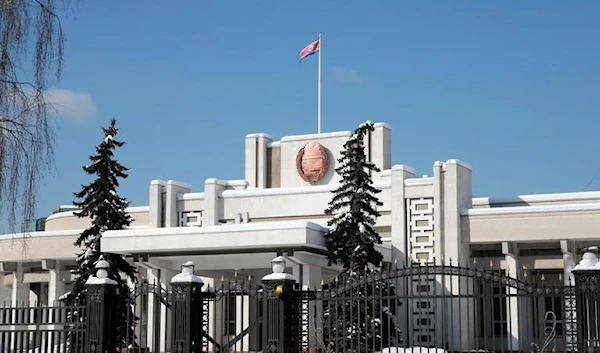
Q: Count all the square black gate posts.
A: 4